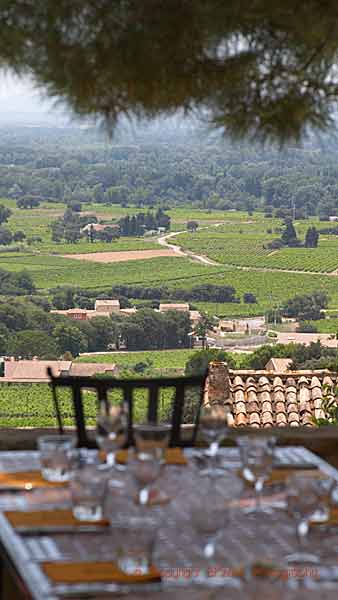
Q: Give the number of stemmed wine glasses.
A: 6